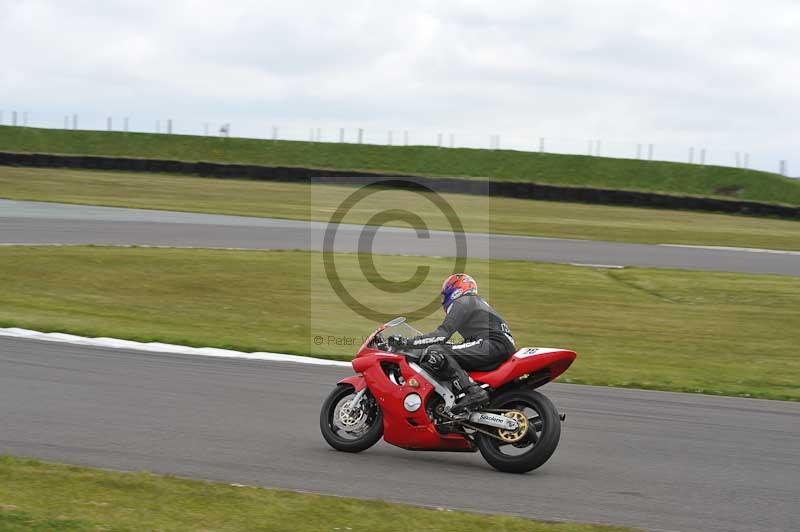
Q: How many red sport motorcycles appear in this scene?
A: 1